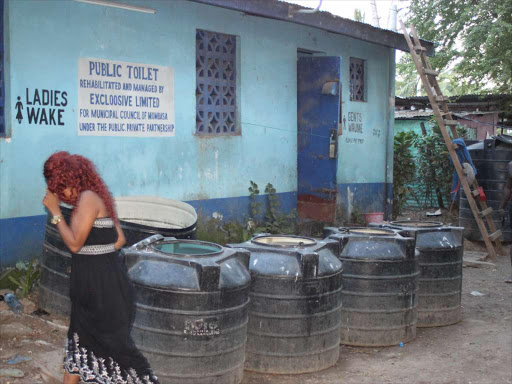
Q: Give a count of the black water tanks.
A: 6